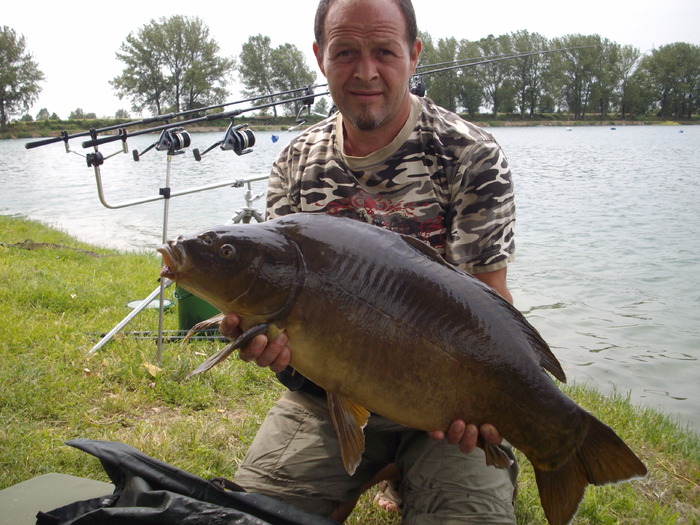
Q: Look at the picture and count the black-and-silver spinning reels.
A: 2